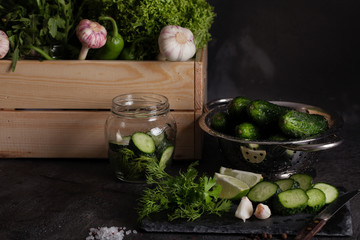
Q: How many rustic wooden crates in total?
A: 1